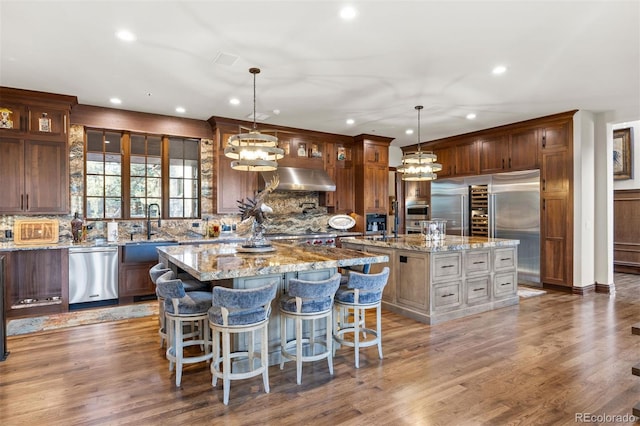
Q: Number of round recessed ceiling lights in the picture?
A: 9